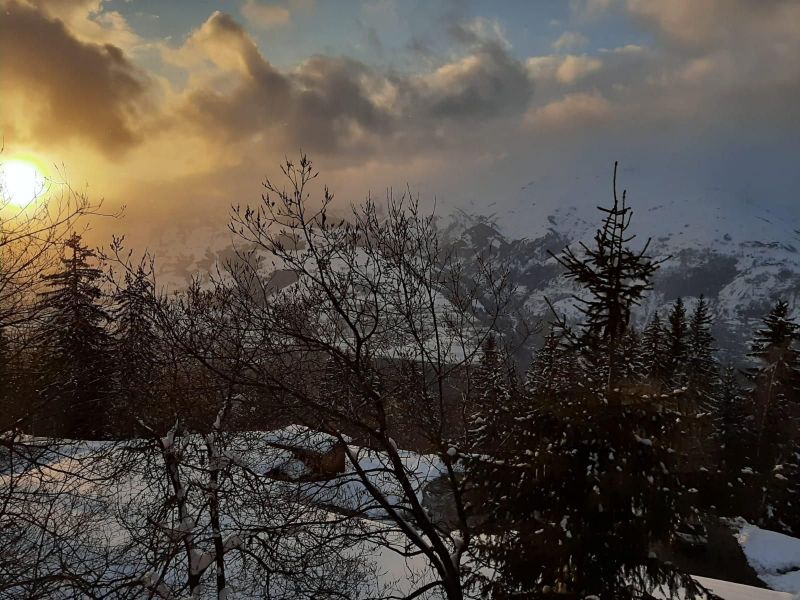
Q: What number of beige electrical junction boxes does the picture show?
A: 0